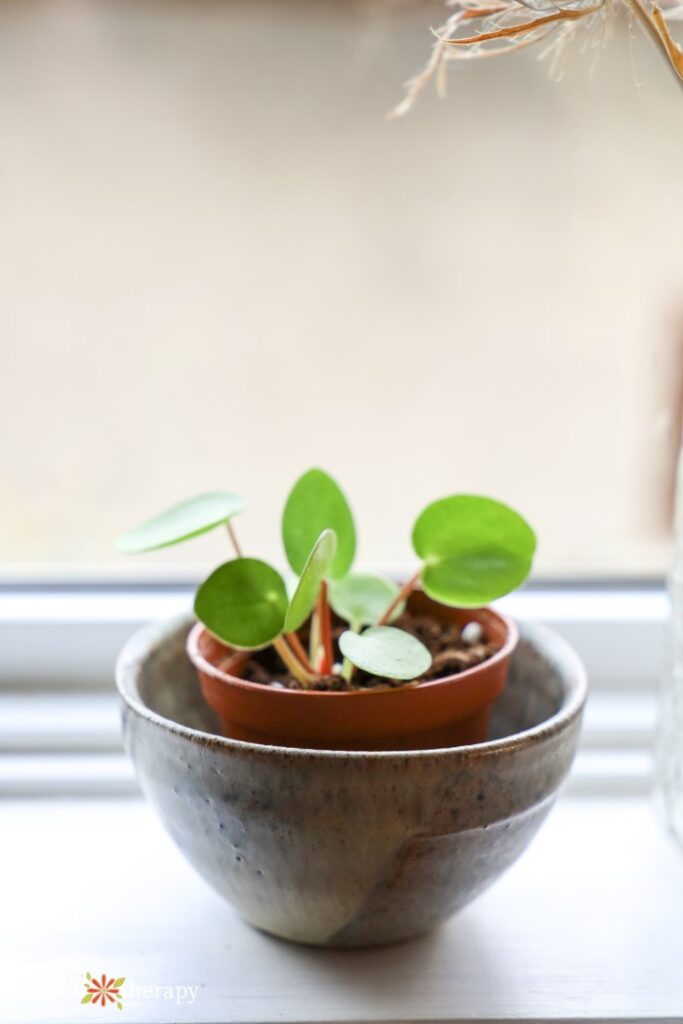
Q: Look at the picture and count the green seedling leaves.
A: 7